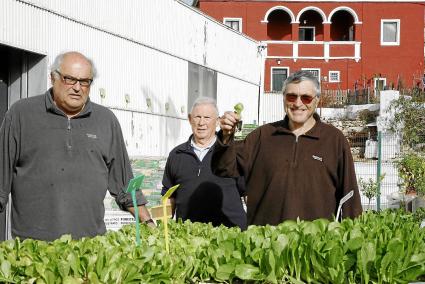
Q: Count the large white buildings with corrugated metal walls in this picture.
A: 1